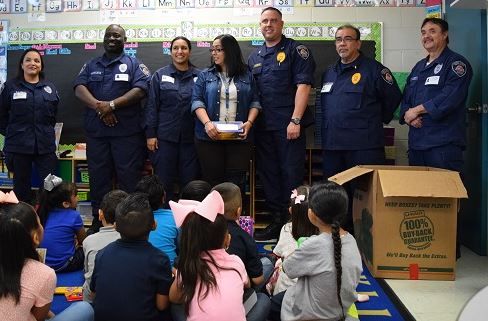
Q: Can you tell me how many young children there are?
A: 10